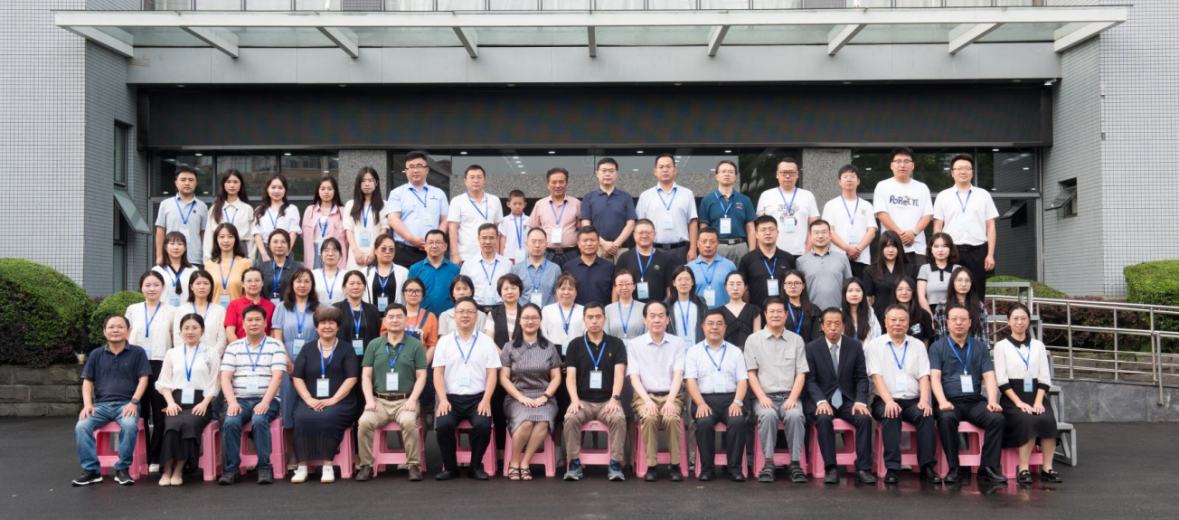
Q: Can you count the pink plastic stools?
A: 15